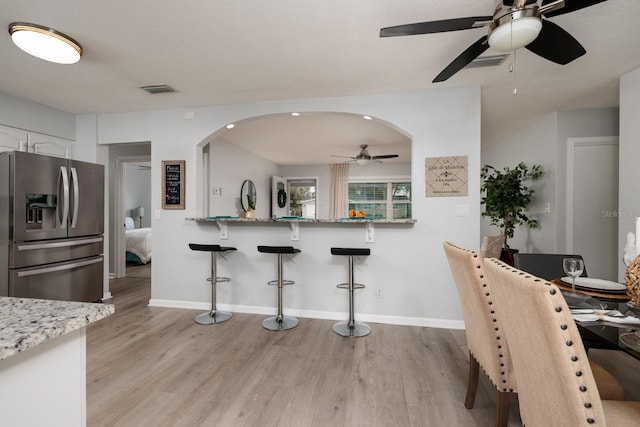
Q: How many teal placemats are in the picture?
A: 3